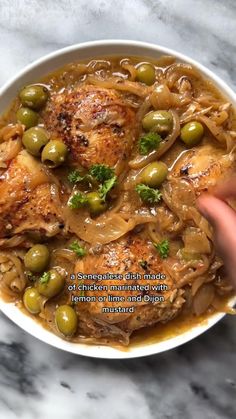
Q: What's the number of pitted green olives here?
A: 13